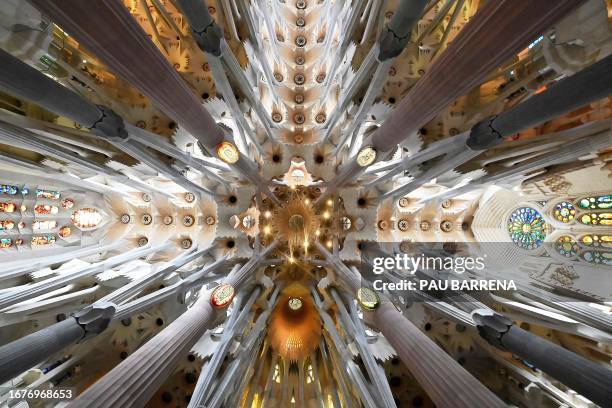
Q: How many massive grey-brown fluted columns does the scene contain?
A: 4